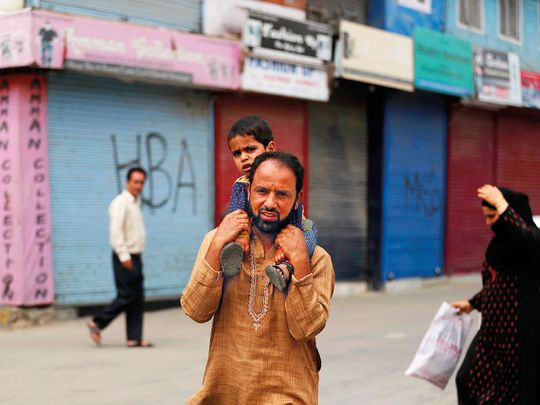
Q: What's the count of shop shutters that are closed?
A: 6